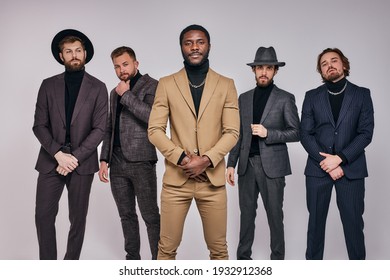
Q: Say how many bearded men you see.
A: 5